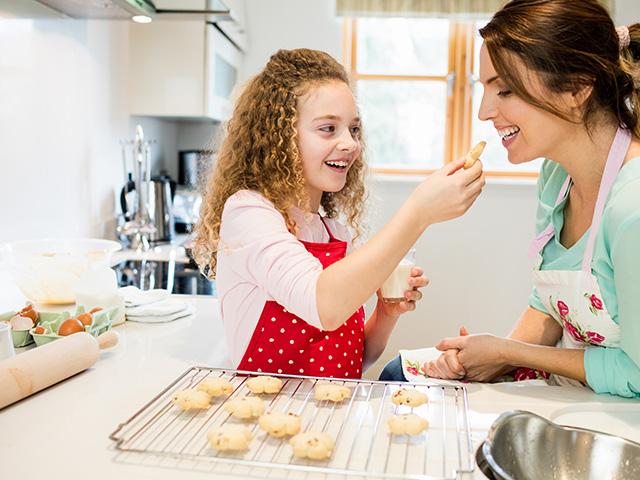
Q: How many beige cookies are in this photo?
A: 11